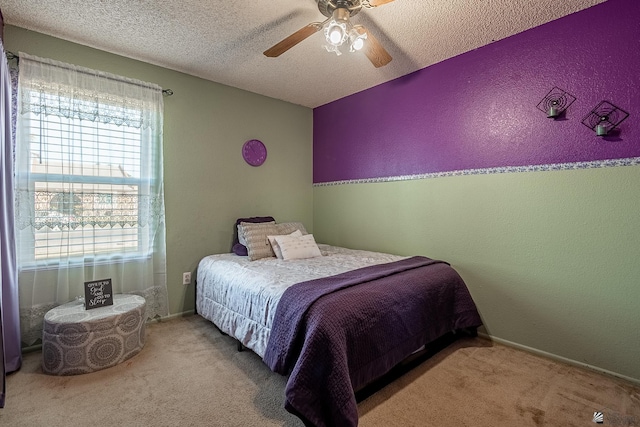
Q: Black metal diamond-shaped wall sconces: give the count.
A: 2